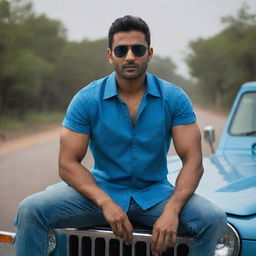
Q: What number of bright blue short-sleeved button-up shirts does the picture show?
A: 1